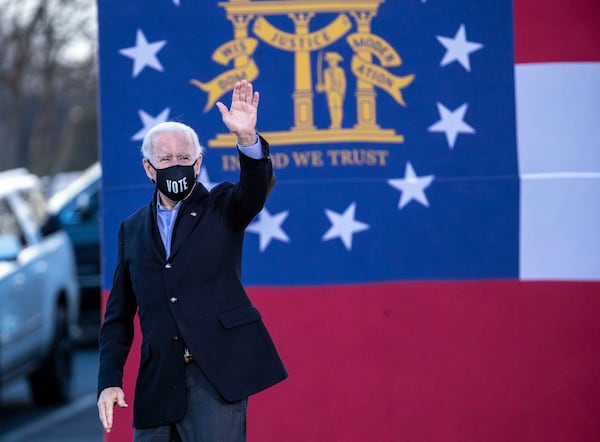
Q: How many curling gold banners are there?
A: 3